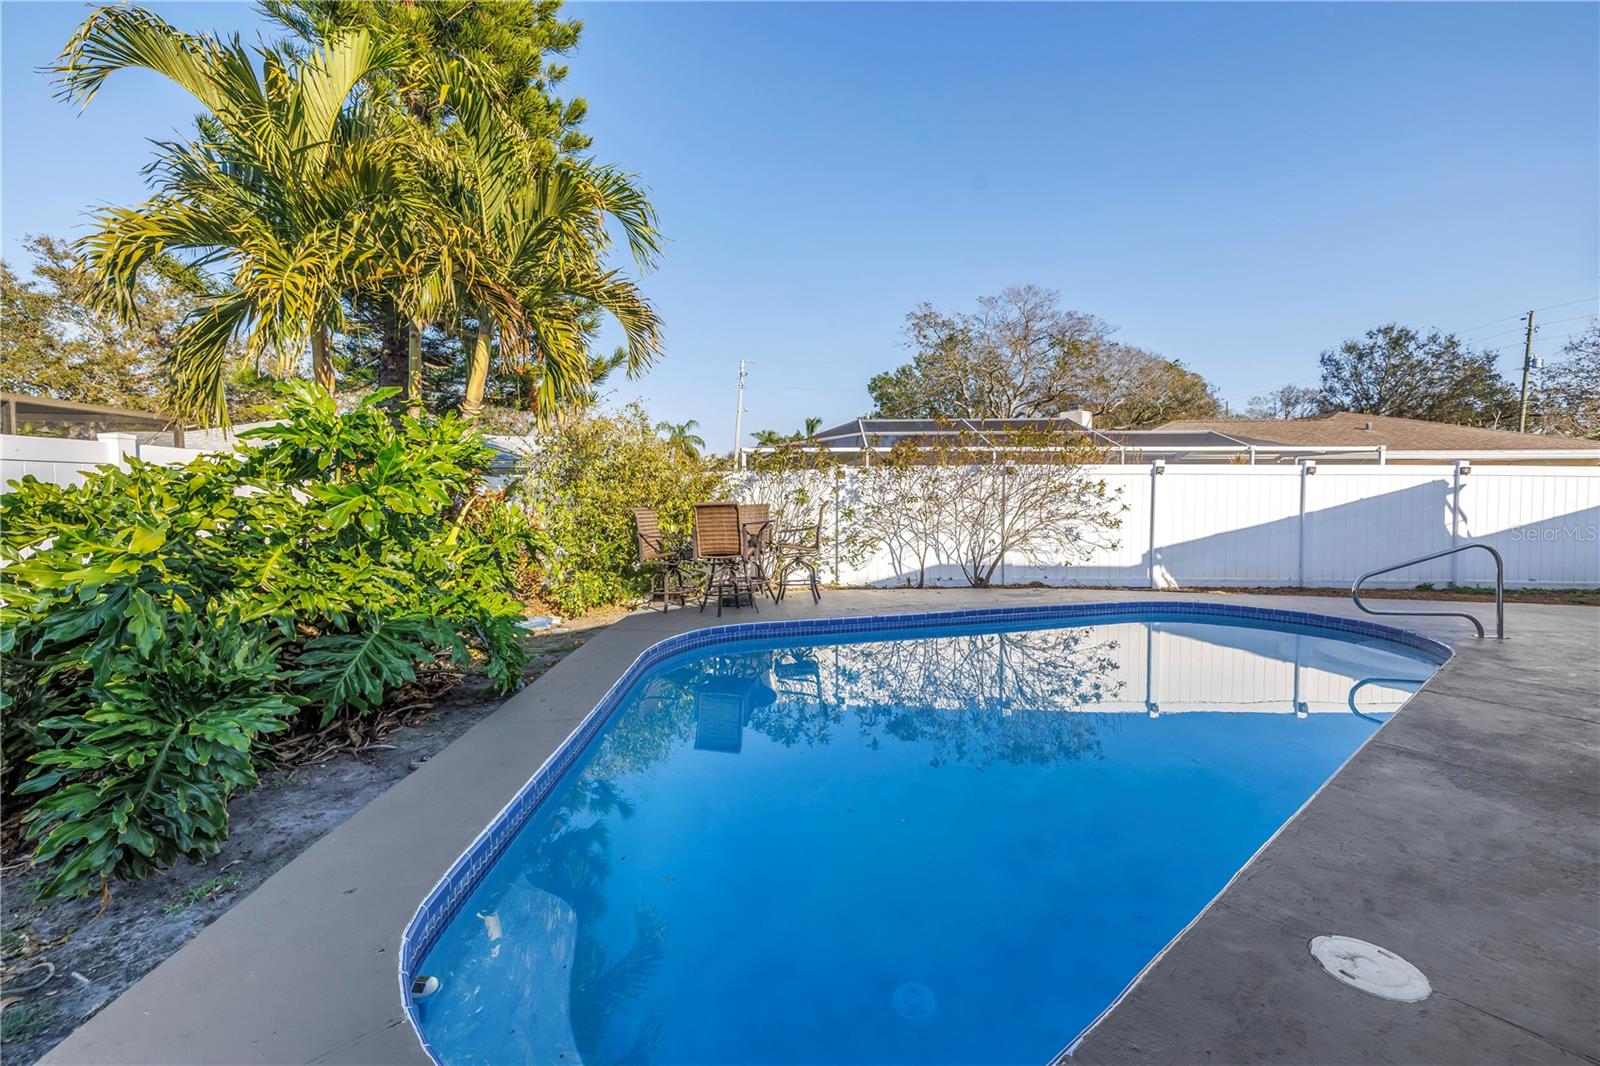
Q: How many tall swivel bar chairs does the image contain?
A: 4